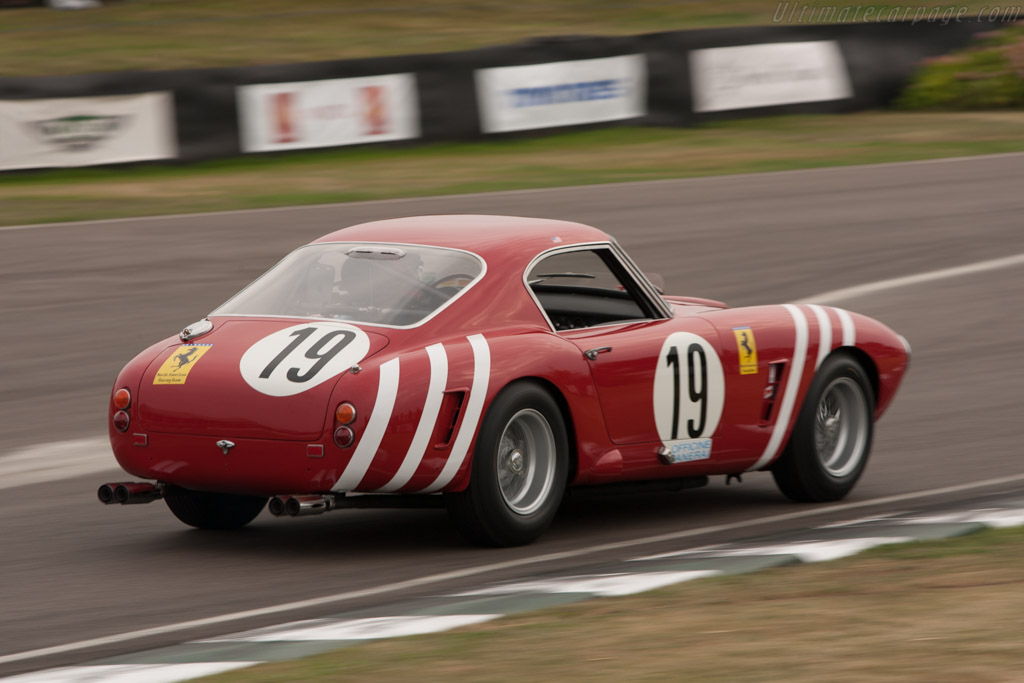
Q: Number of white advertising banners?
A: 4